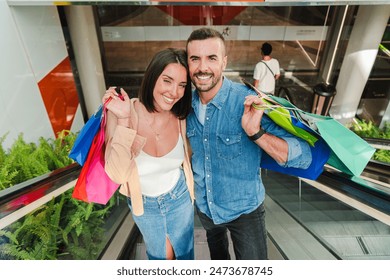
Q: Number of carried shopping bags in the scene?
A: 6